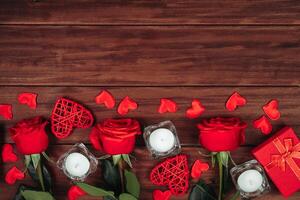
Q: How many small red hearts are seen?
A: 14